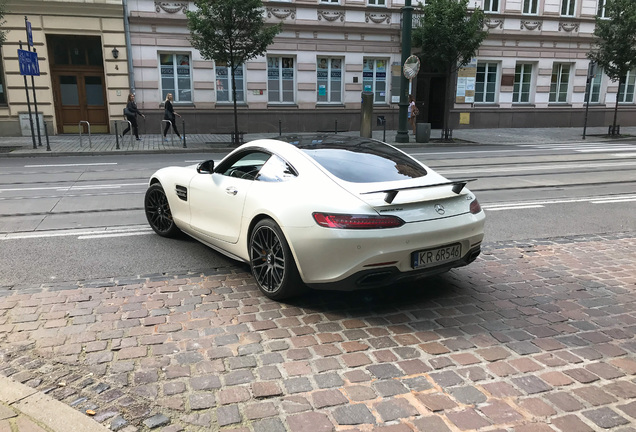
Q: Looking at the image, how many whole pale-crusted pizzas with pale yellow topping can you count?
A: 0